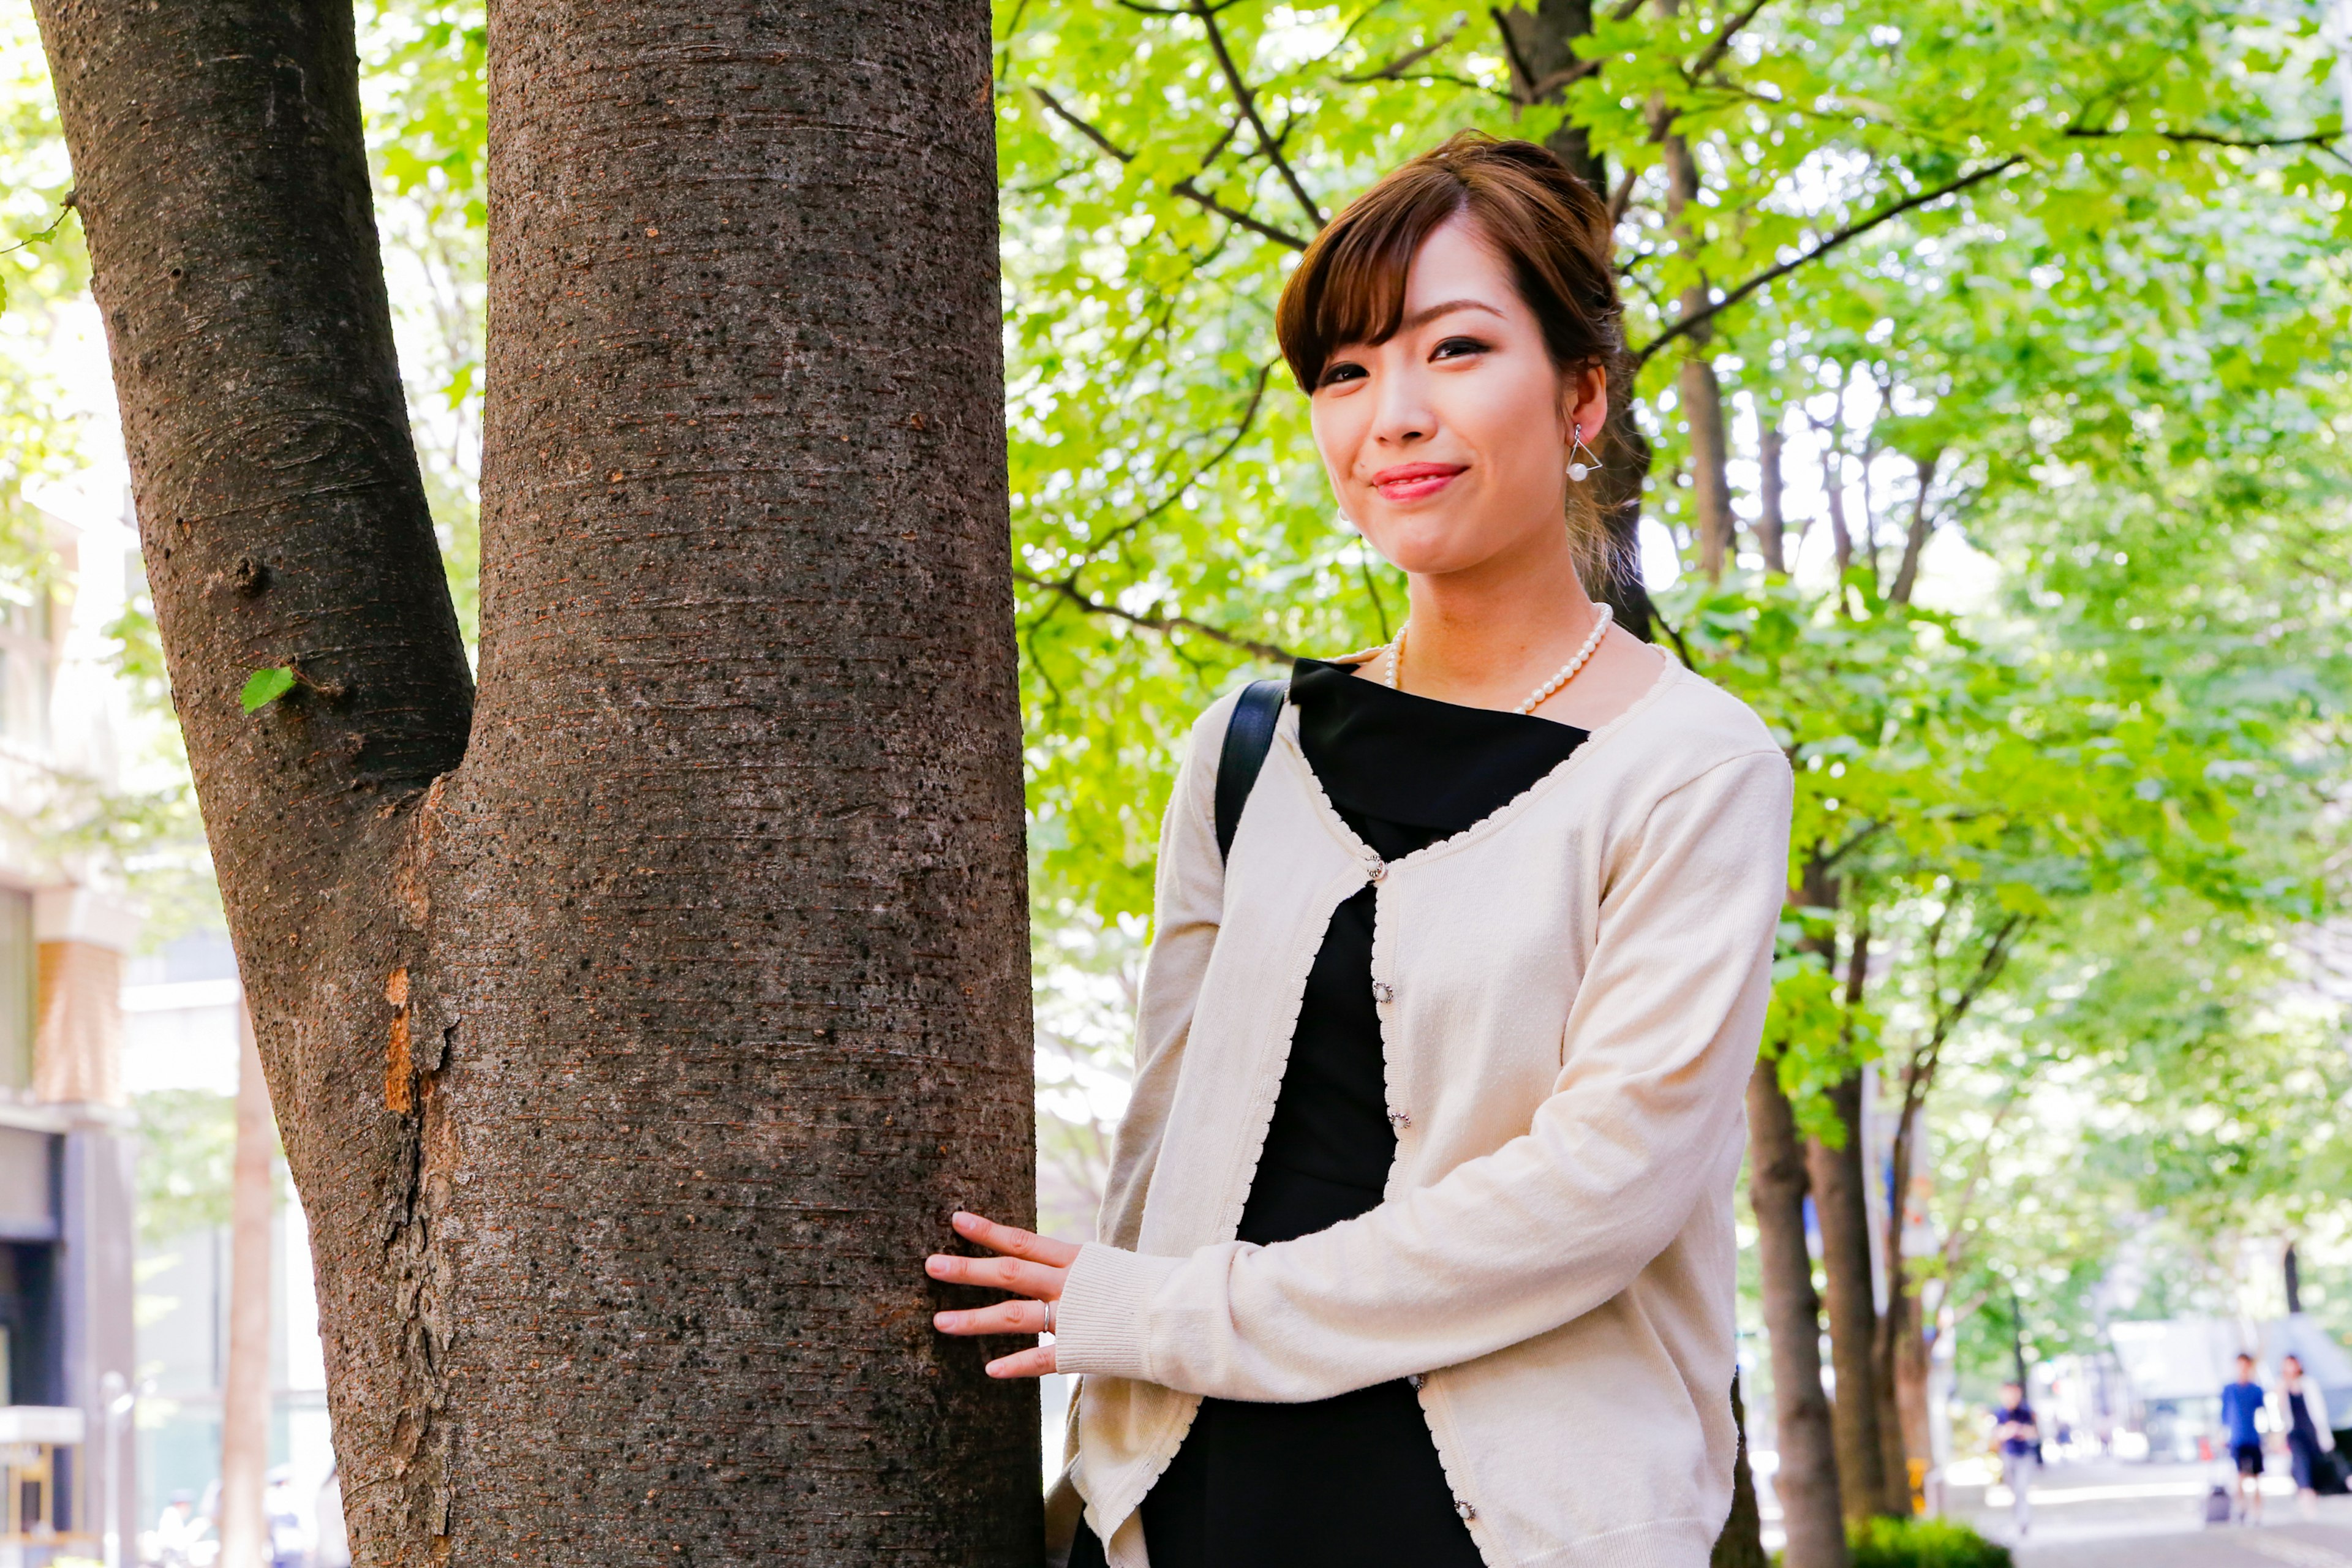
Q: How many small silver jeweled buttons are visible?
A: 5